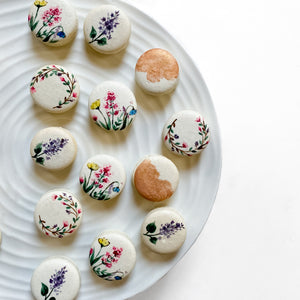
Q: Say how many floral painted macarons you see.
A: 11